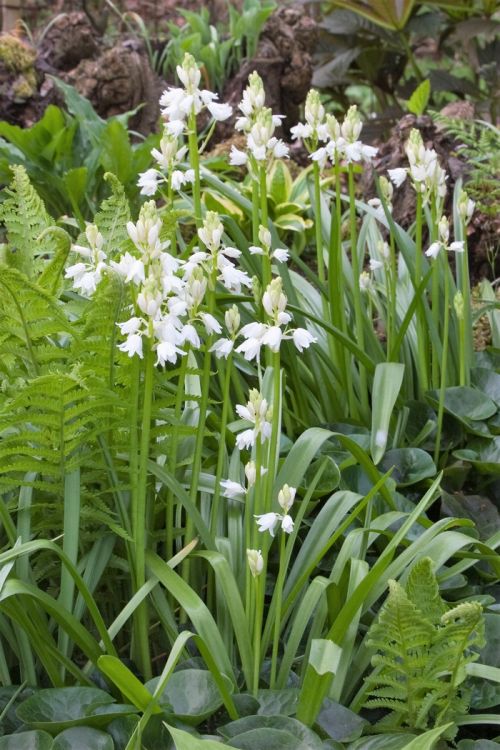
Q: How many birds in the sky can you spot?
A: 0